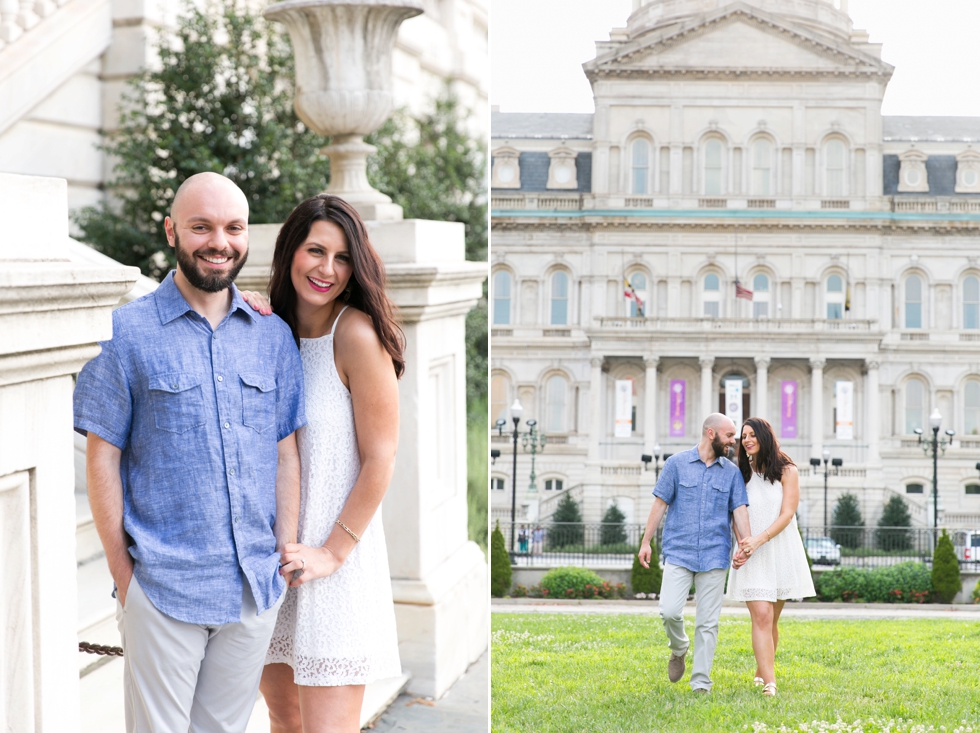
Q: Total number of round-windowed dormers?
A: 4